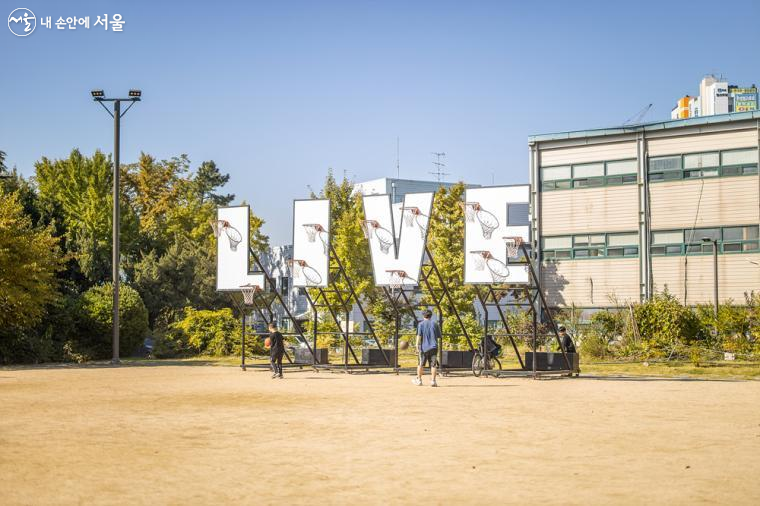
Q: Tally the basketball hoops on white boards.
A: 10